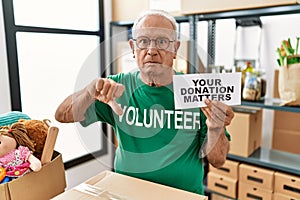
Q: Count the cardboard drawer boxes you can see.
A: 6